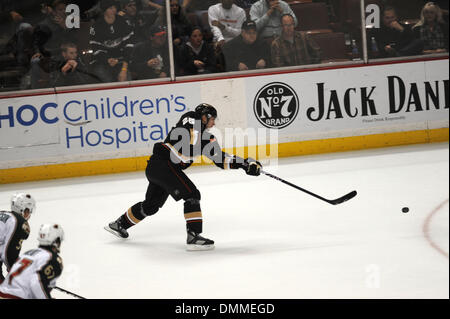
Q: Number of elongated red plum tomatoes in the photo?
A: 0